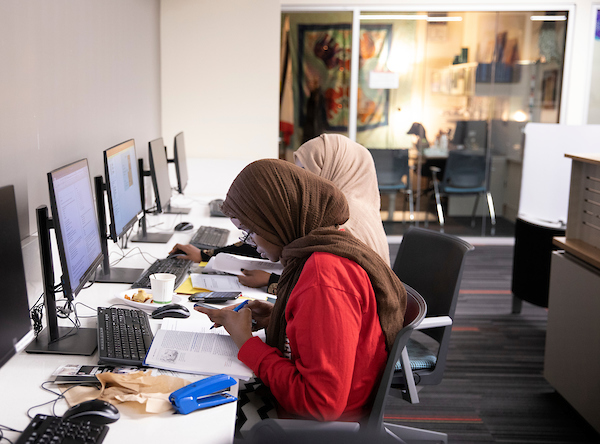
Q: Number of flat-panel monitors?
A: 5